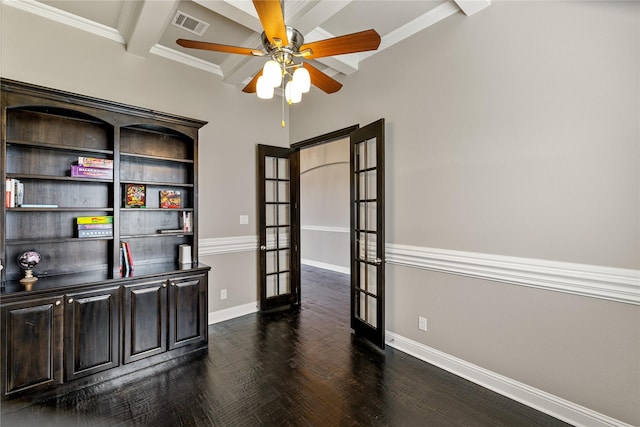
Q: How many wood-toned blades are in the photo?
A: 5